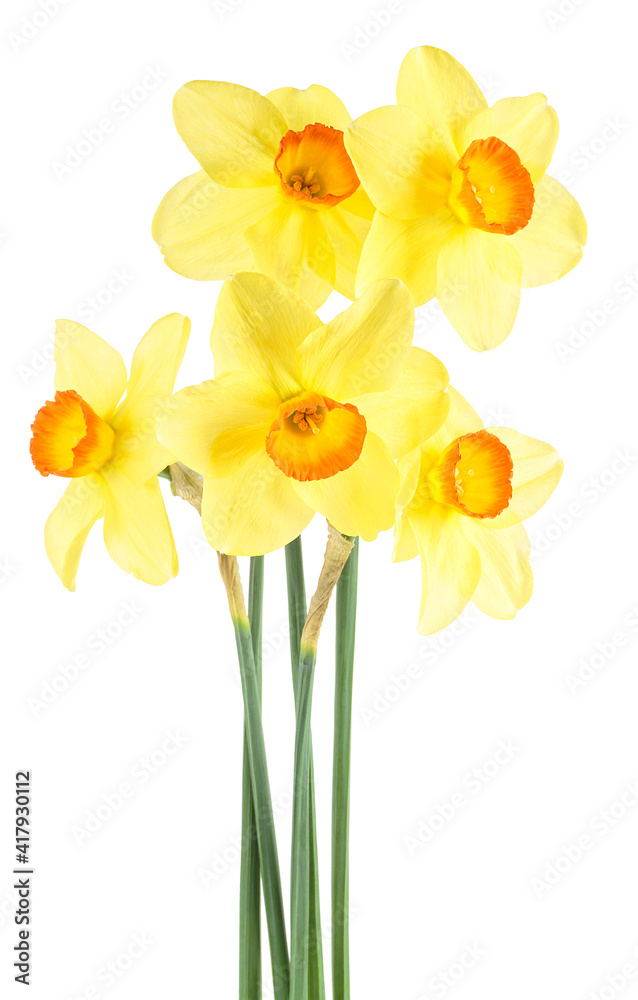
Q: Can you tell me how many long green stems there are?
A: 5